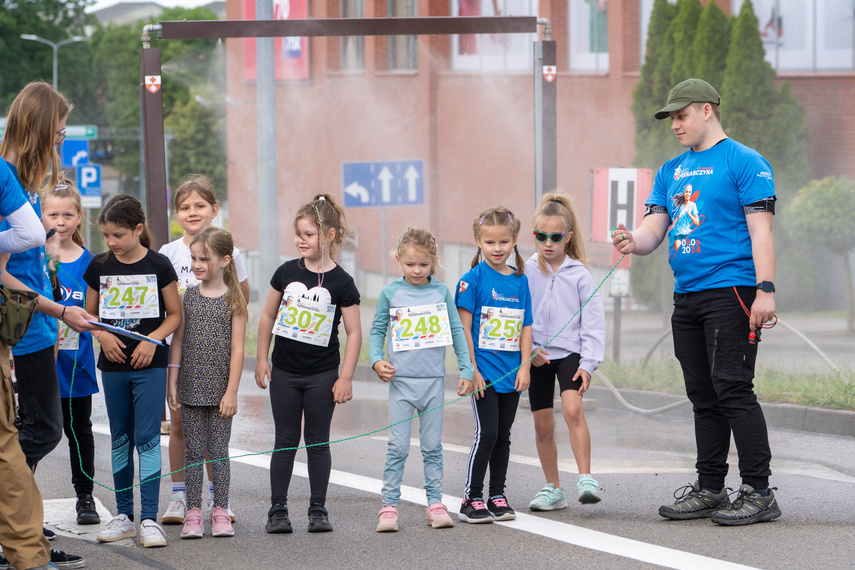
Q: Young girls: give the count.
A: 8